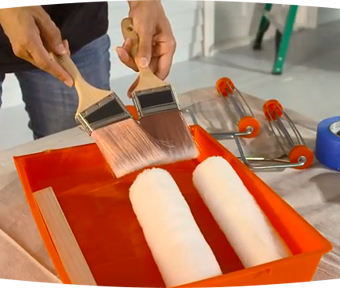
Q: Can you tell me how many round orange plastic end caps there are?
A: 4